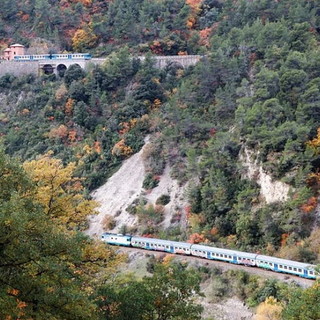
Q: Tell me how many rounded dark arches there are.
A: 3